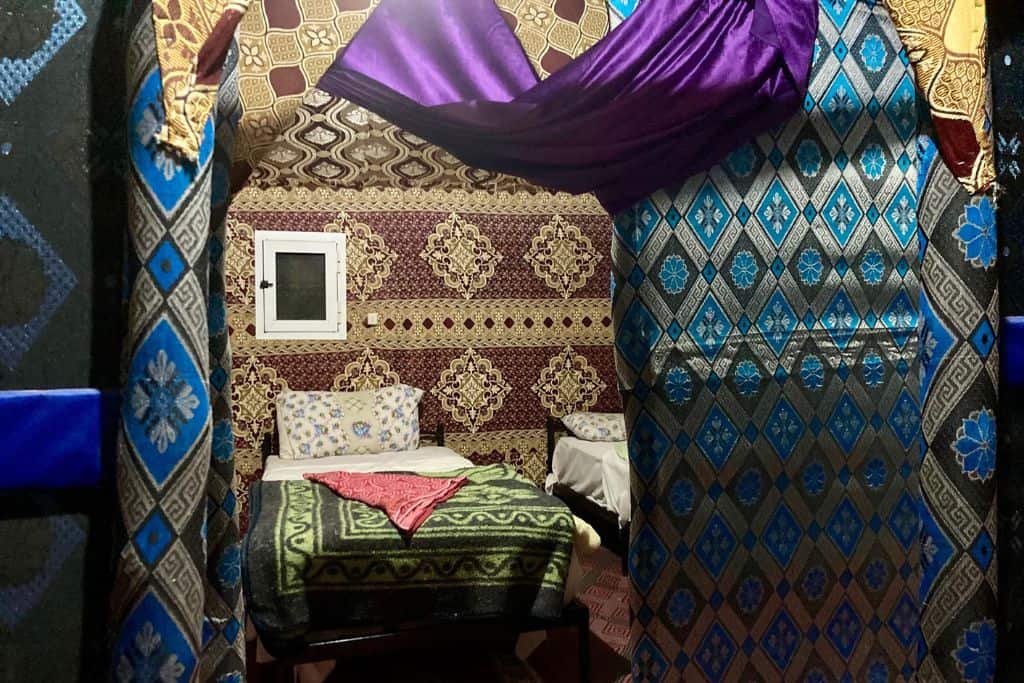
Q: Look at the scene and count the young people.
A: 0